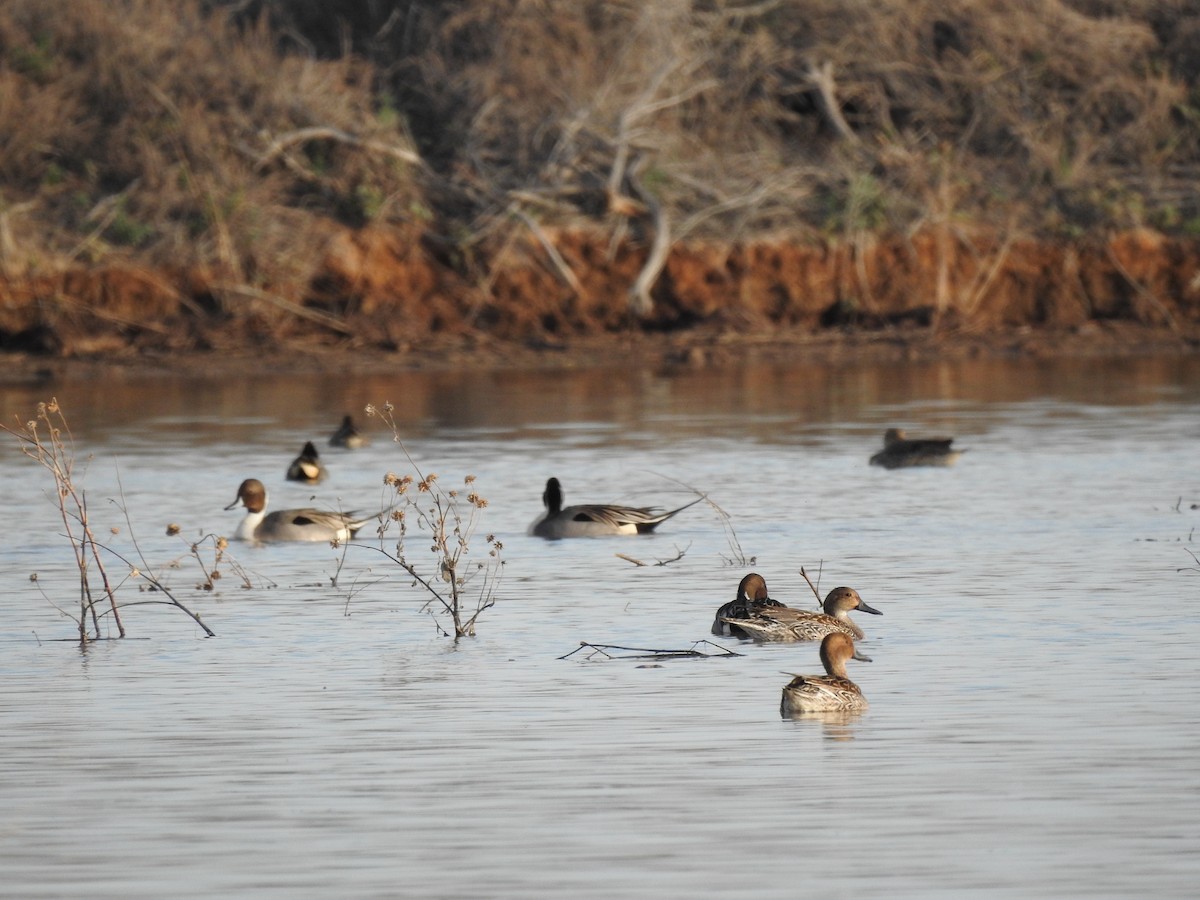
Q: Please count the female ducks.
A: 2